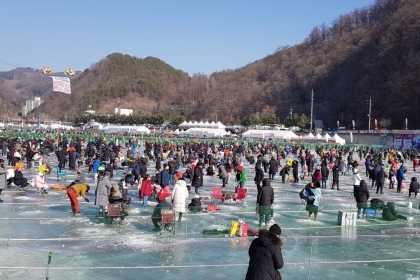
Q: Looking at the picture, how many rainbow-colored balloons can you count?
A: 2